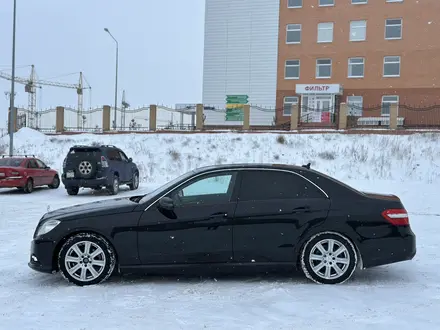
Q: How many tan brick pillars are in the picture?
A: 9